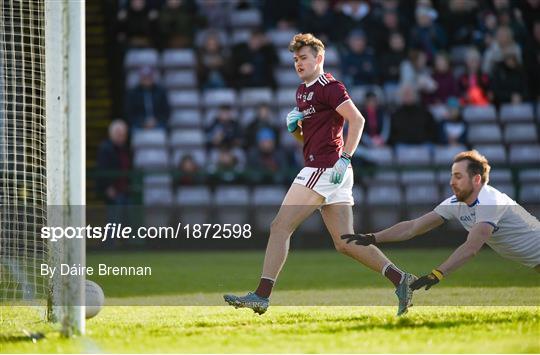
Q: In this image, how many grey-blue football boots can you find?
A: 2